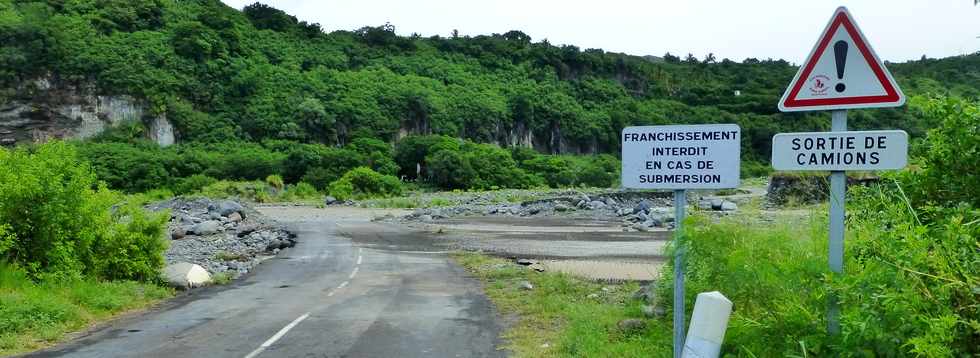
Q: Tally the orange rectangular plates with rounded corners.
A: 0